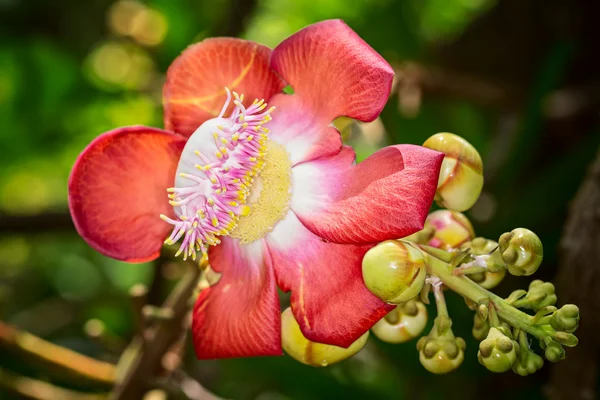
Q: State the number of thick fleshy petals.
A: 6